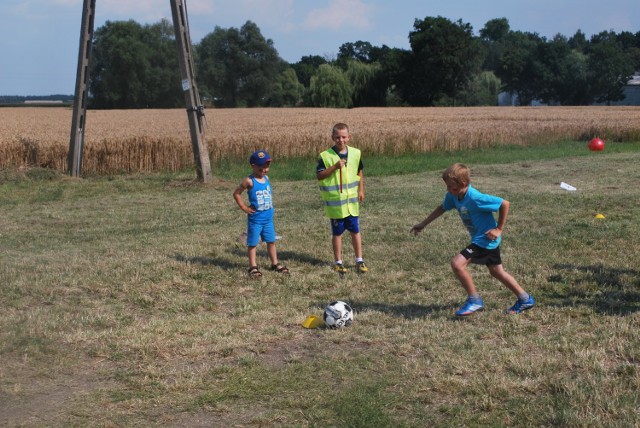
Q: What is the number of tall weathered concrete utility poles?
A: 2